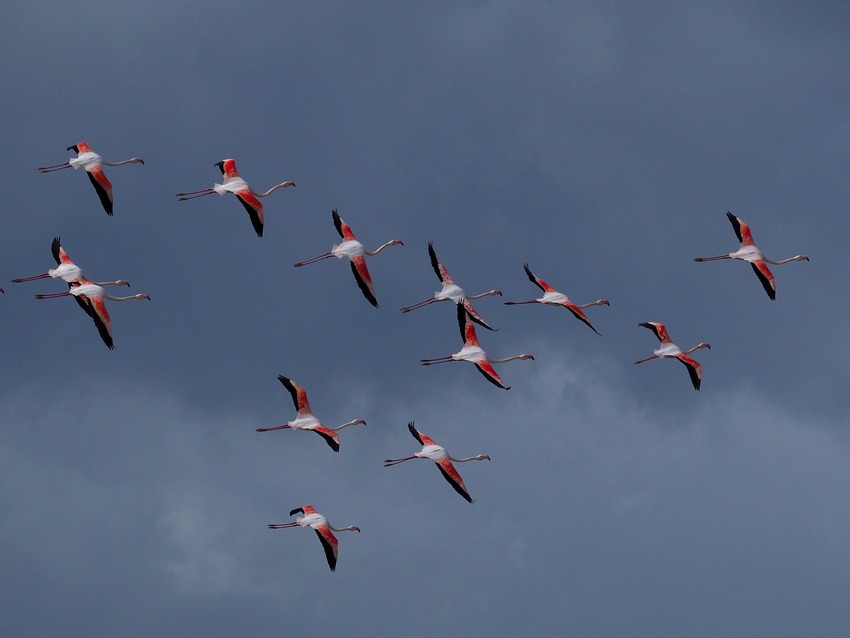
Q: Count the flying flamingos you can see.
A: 13